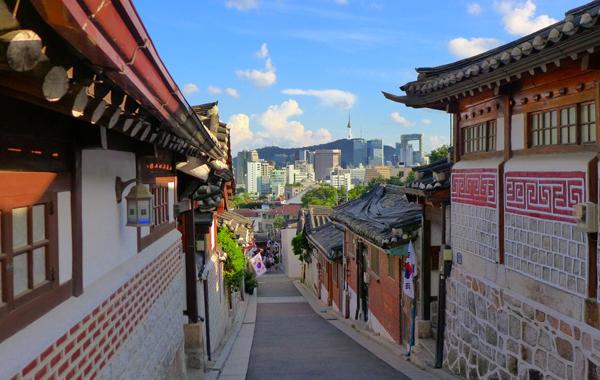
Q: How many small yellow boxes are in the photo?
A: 2